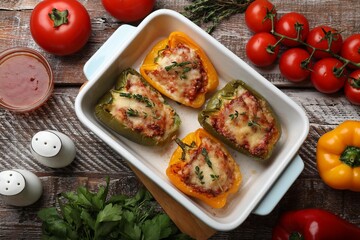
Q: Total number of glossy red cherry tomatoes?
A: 8